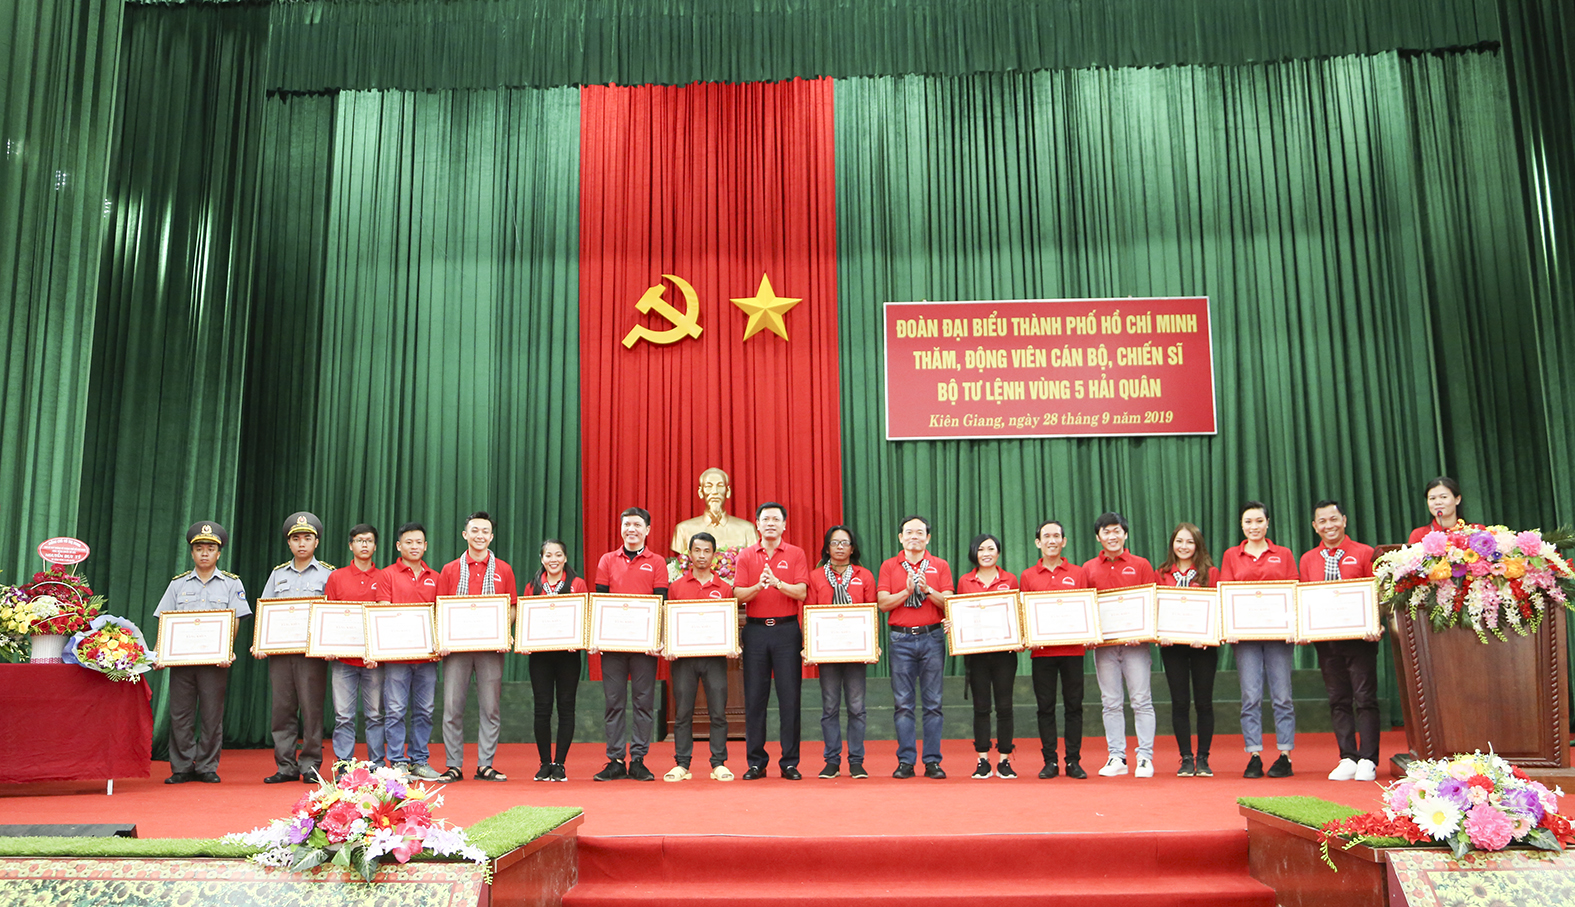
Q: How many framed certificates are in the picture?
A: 15